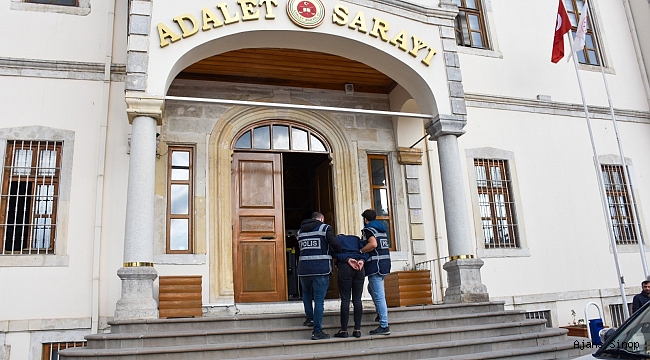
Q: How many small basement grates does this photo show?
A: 3